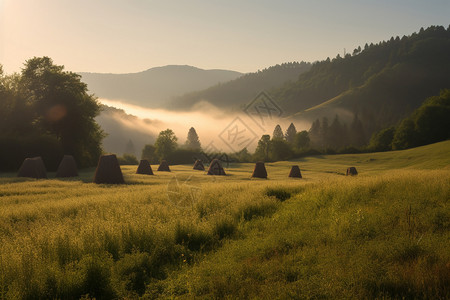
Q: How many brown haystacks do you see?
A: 10